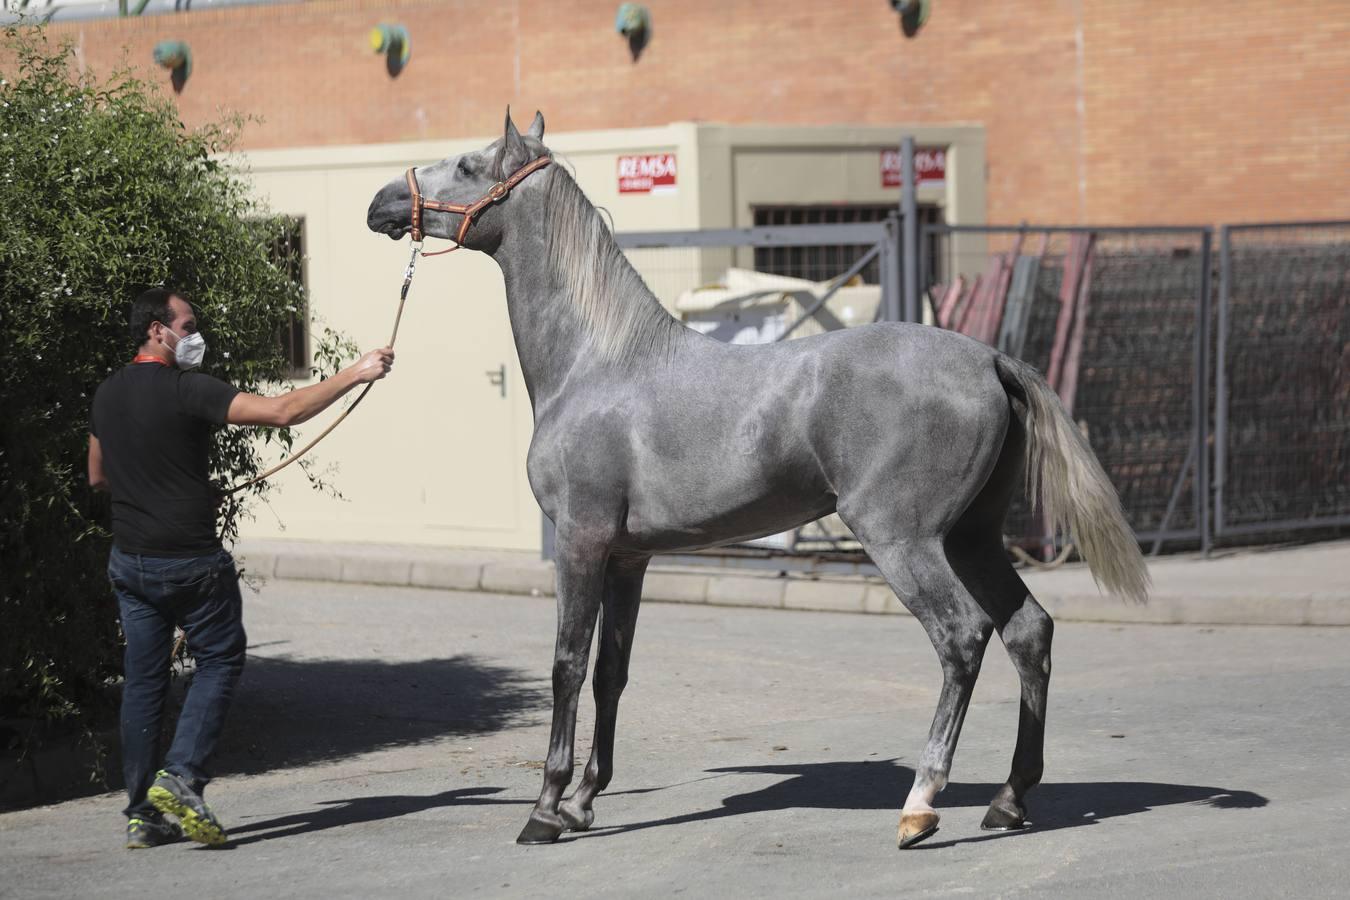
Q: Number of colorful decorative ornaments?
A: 4